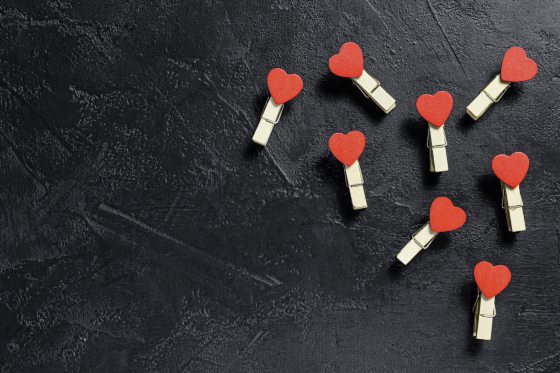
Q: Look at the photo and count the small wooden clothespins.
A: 8